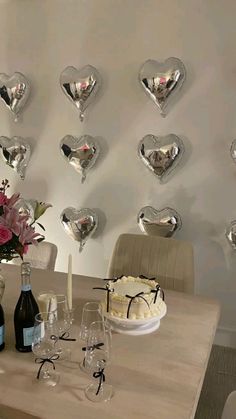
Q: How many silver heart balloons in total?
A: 11